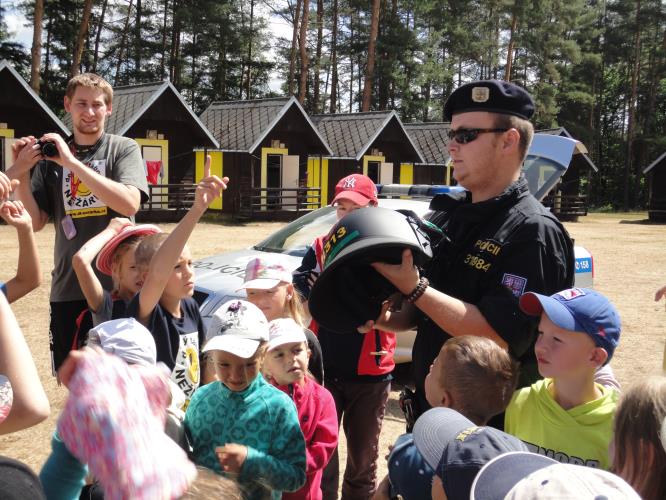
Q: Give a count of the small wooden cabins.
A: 7